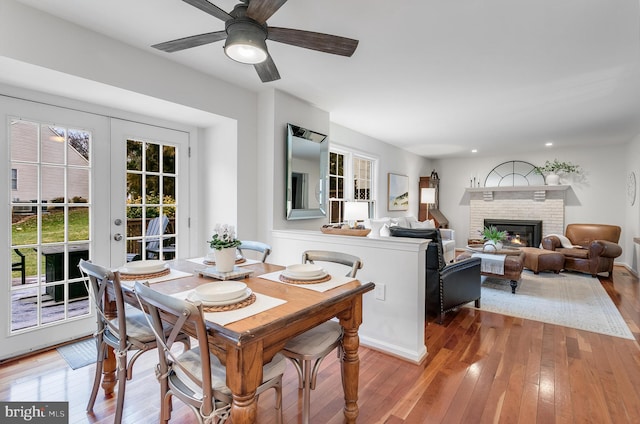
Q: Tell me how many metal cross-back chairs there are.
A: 4